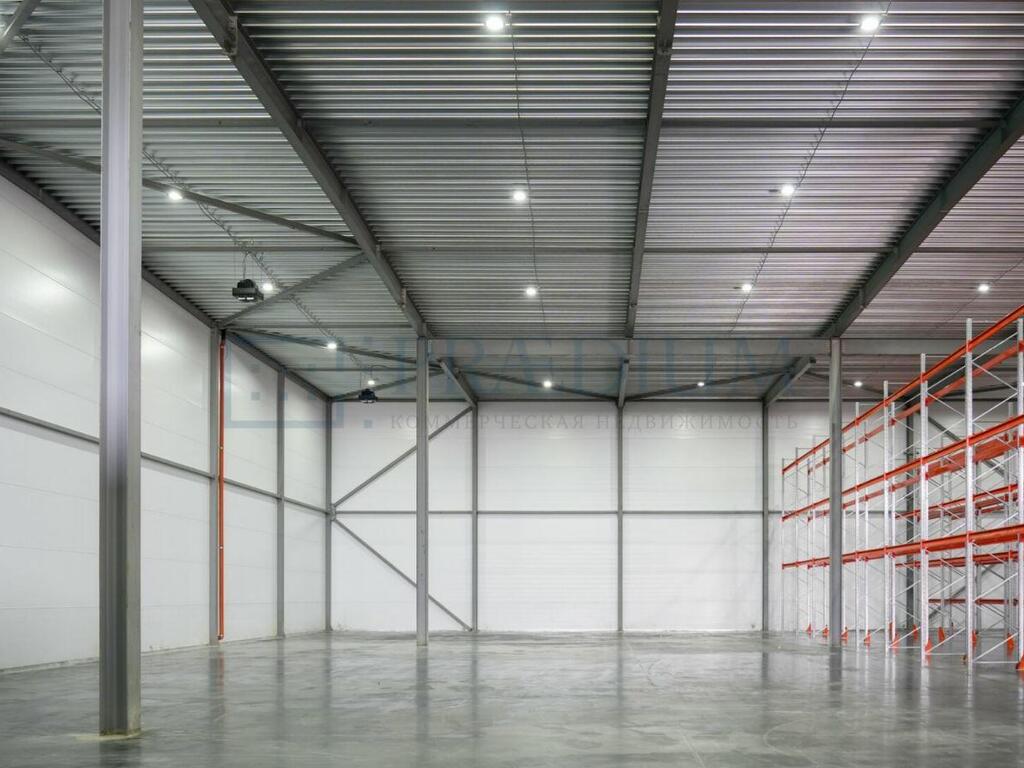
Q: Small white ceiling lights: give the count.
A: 14